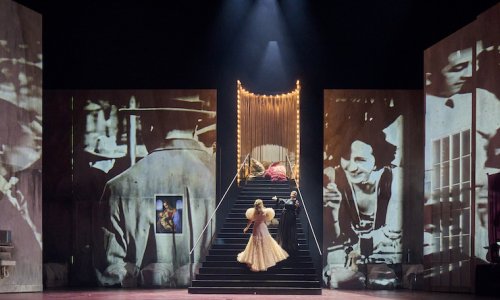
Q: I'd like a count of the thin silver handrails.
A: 2